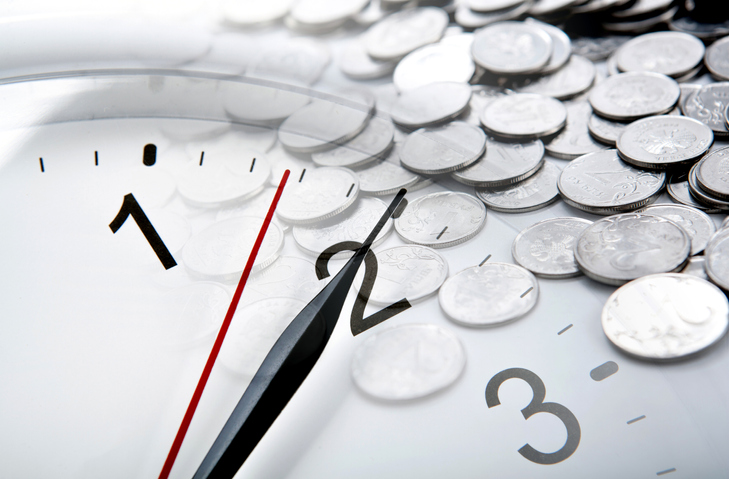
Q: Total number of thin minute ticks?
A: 12